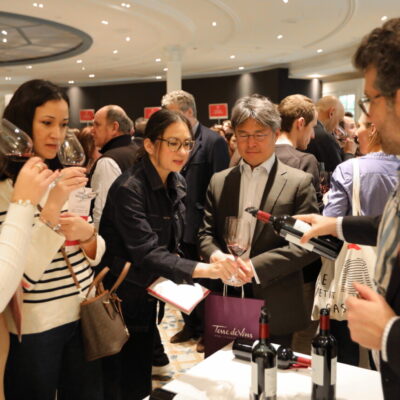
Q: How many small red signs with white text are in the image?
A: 3